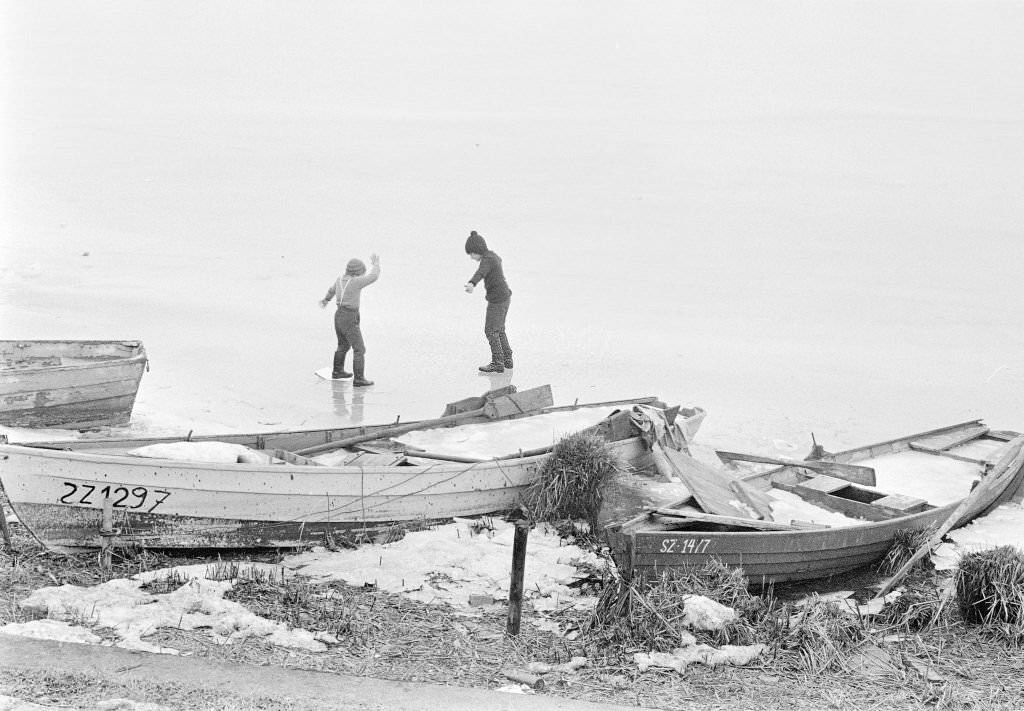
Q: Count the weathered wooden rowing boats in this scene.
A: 3